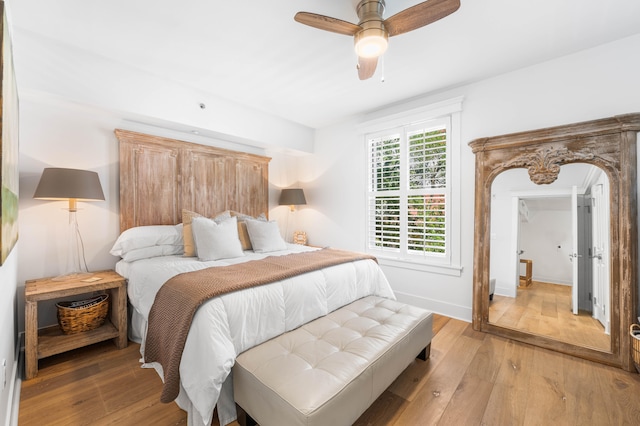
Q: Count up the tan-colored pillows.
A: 2